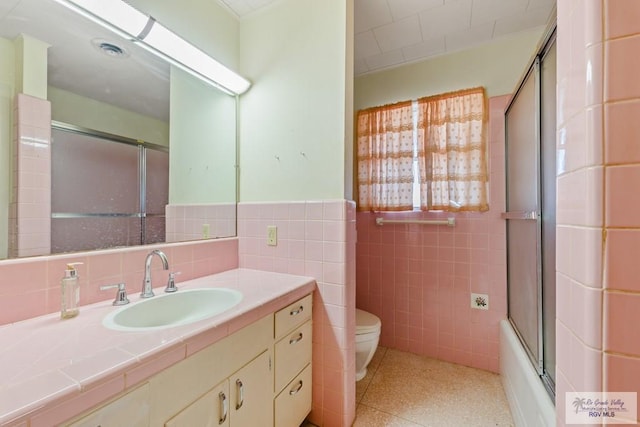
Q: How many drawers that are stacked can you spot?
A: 3